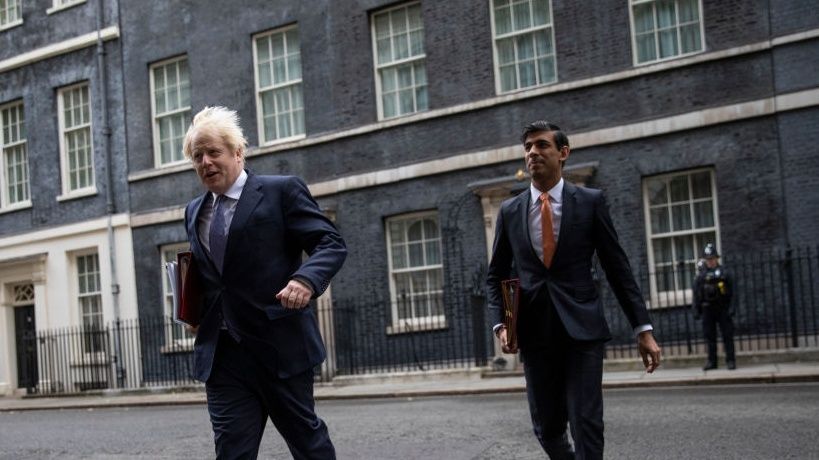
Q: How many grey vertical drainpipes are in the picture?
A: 1